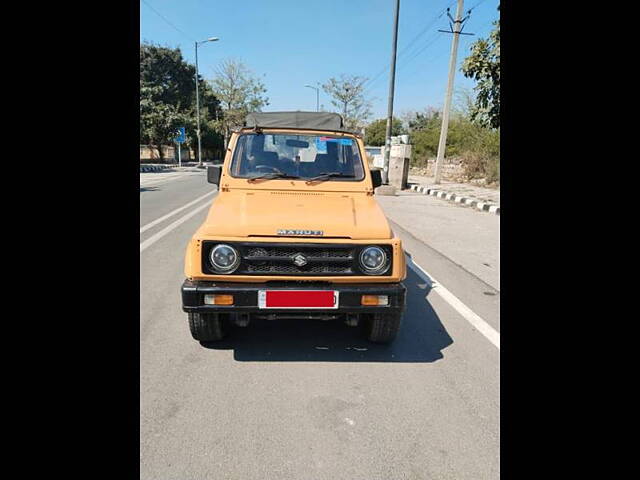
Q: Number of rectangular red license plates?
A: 1